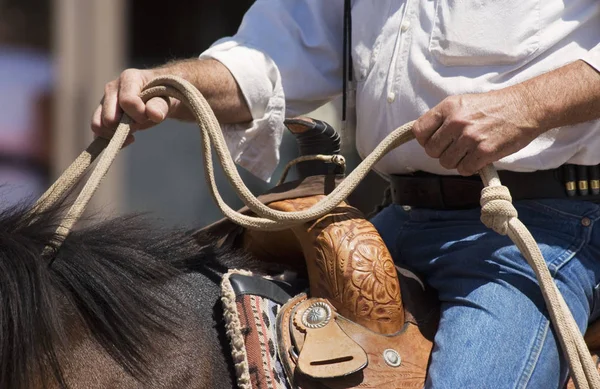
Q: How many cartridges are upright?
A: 3